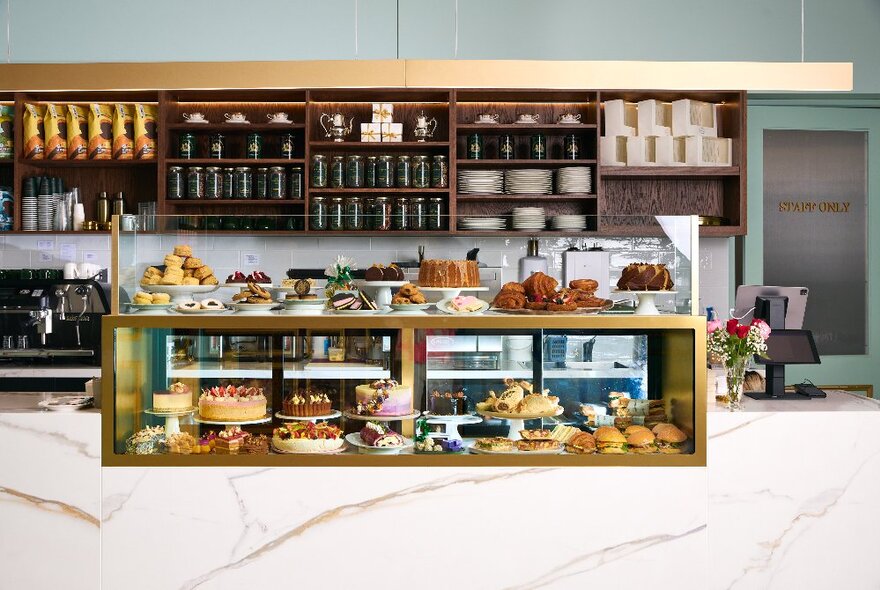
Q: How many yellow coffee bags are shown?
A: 6